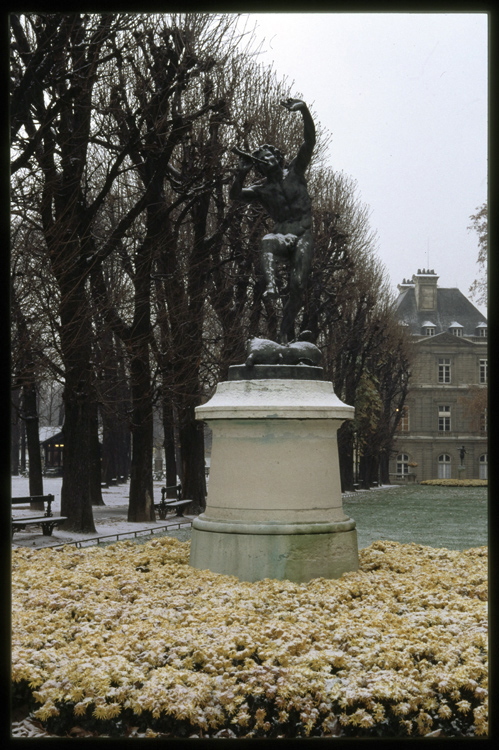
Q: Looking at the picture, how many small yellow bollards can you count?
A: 0